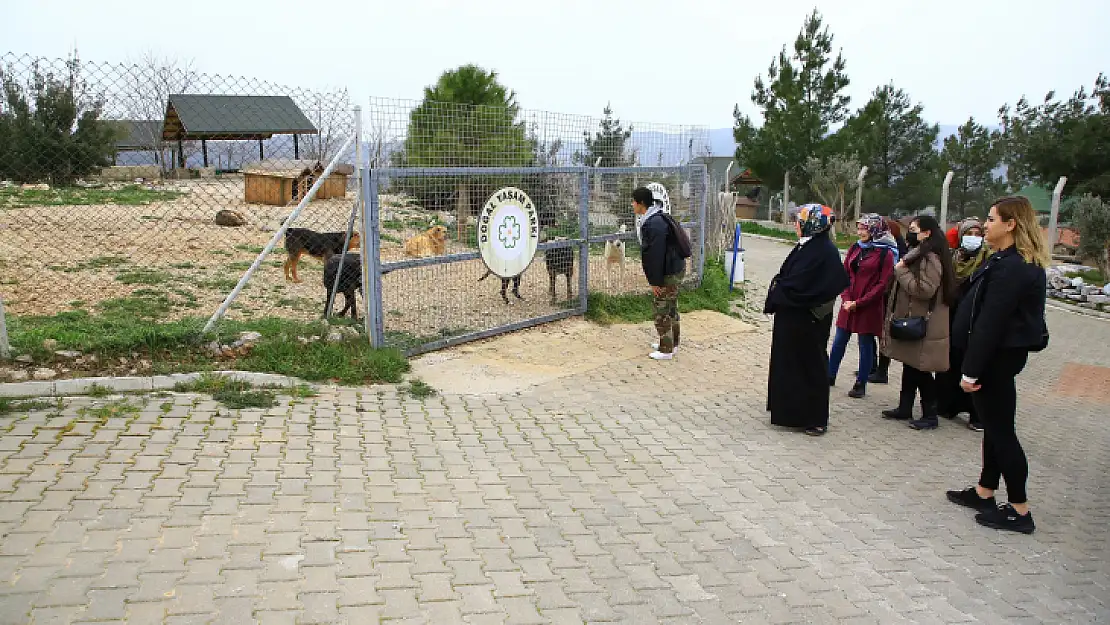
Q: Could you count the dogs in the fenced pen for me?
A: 6